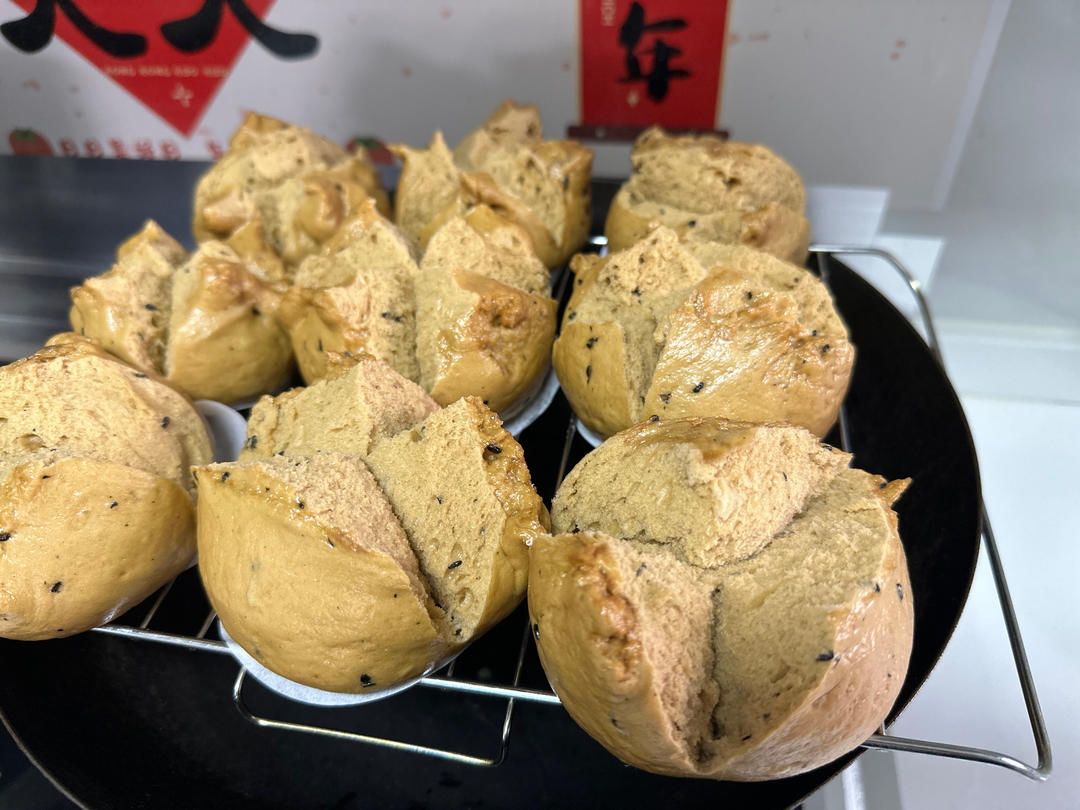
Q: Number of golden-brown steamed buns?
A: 9